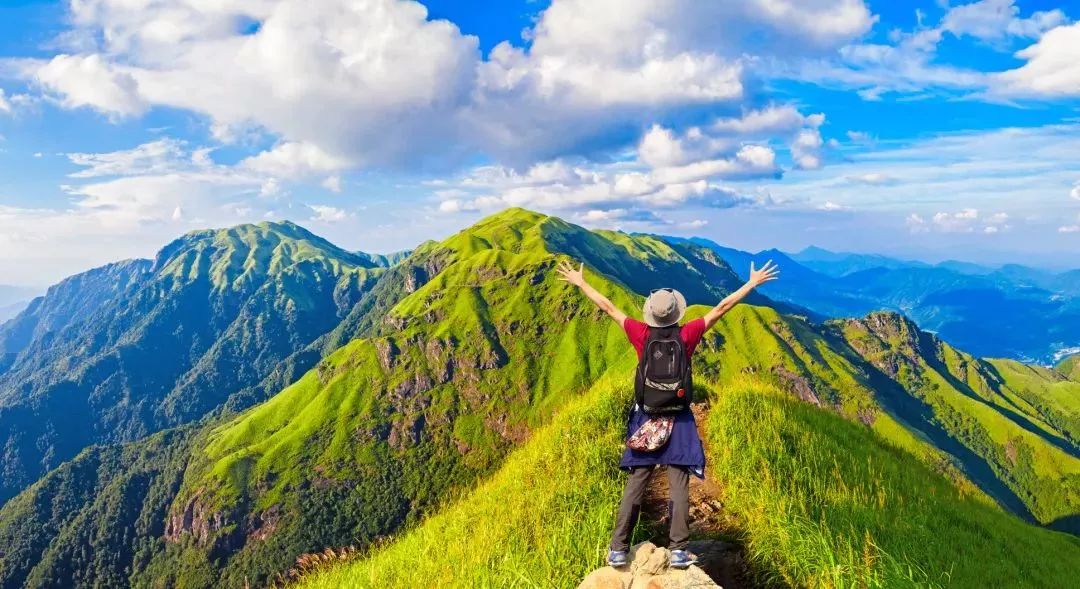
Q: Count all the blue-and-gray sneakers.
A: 2